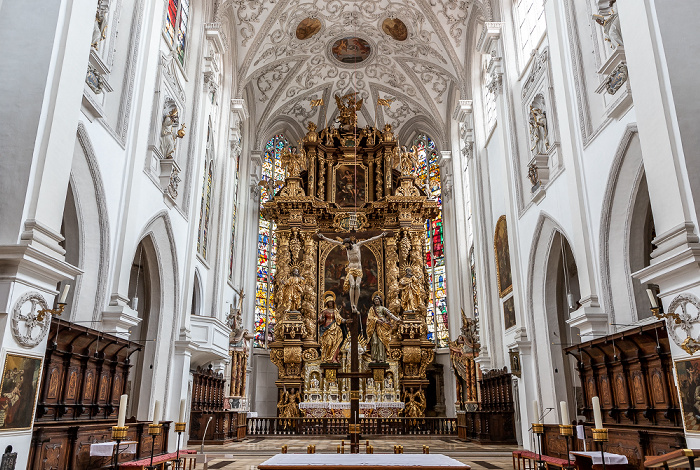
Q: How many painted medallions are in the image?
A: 3